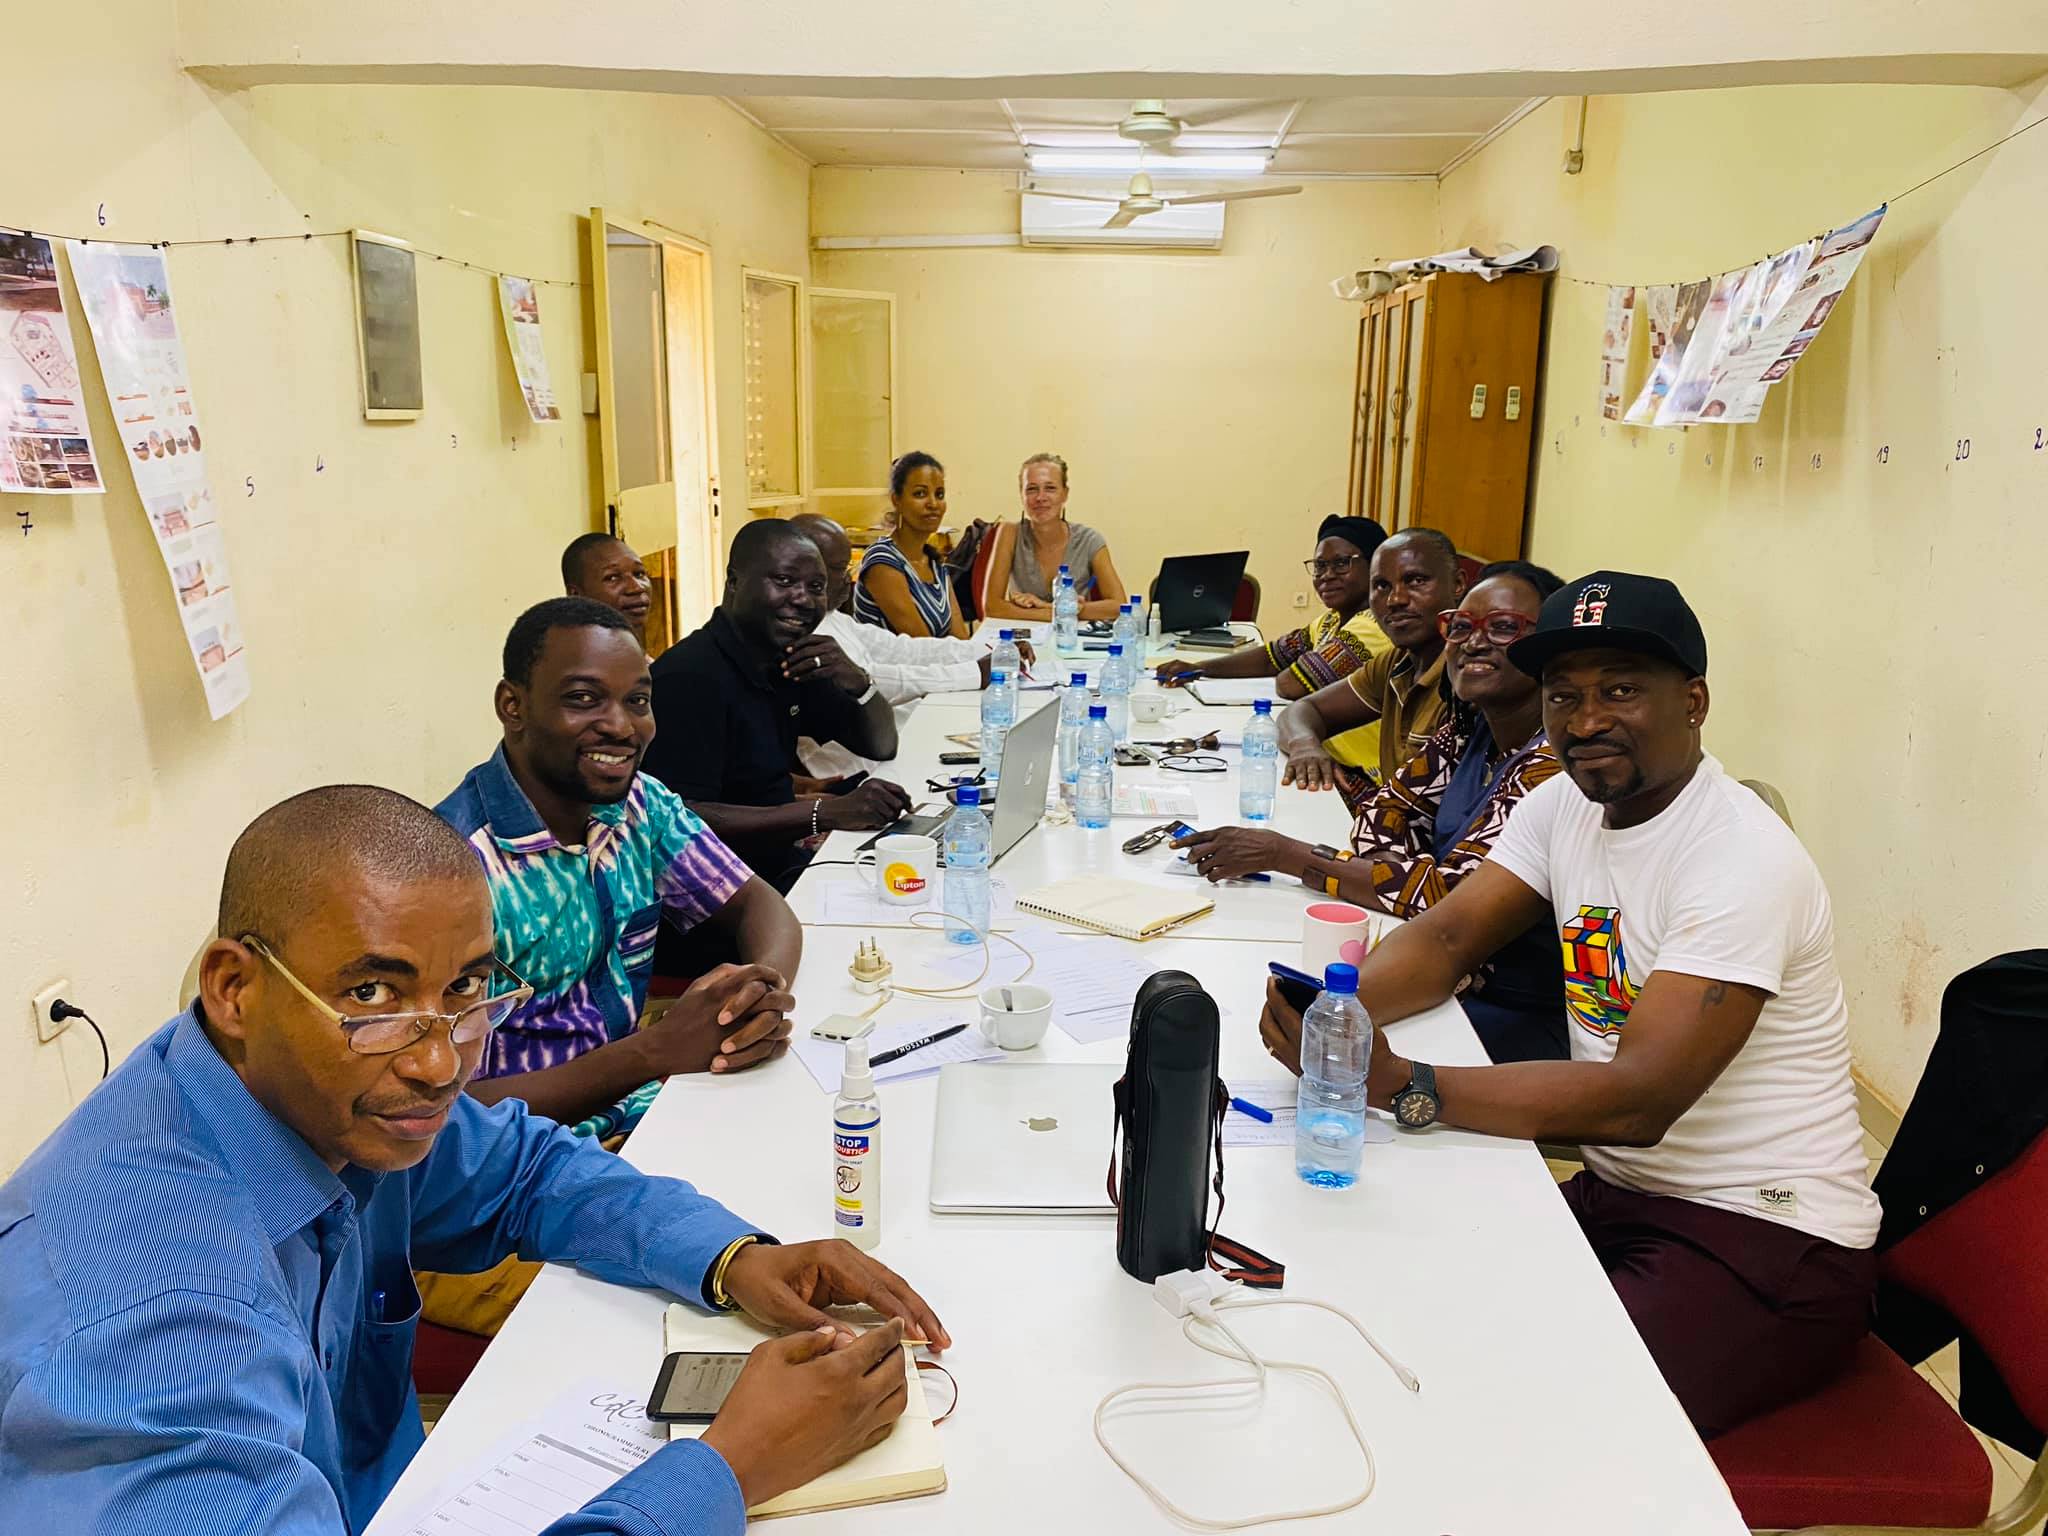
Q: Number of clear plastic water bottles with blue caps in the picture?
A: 12